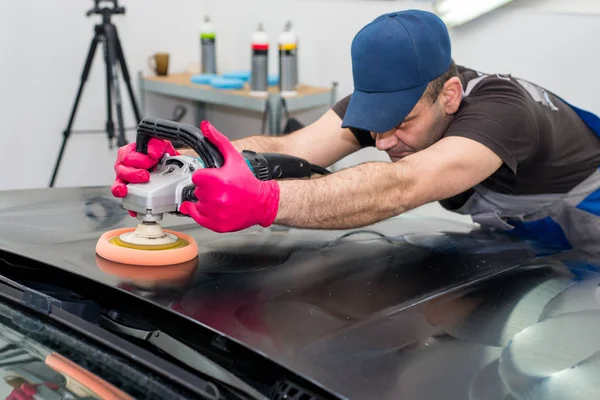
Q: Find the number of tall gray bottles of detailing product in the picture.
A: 3